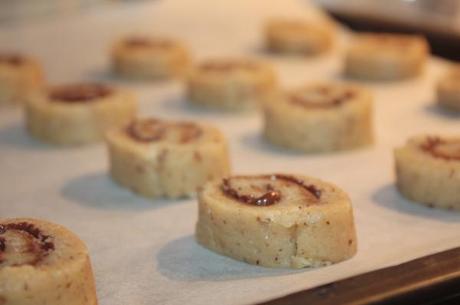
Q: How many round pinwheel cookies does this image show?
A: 12